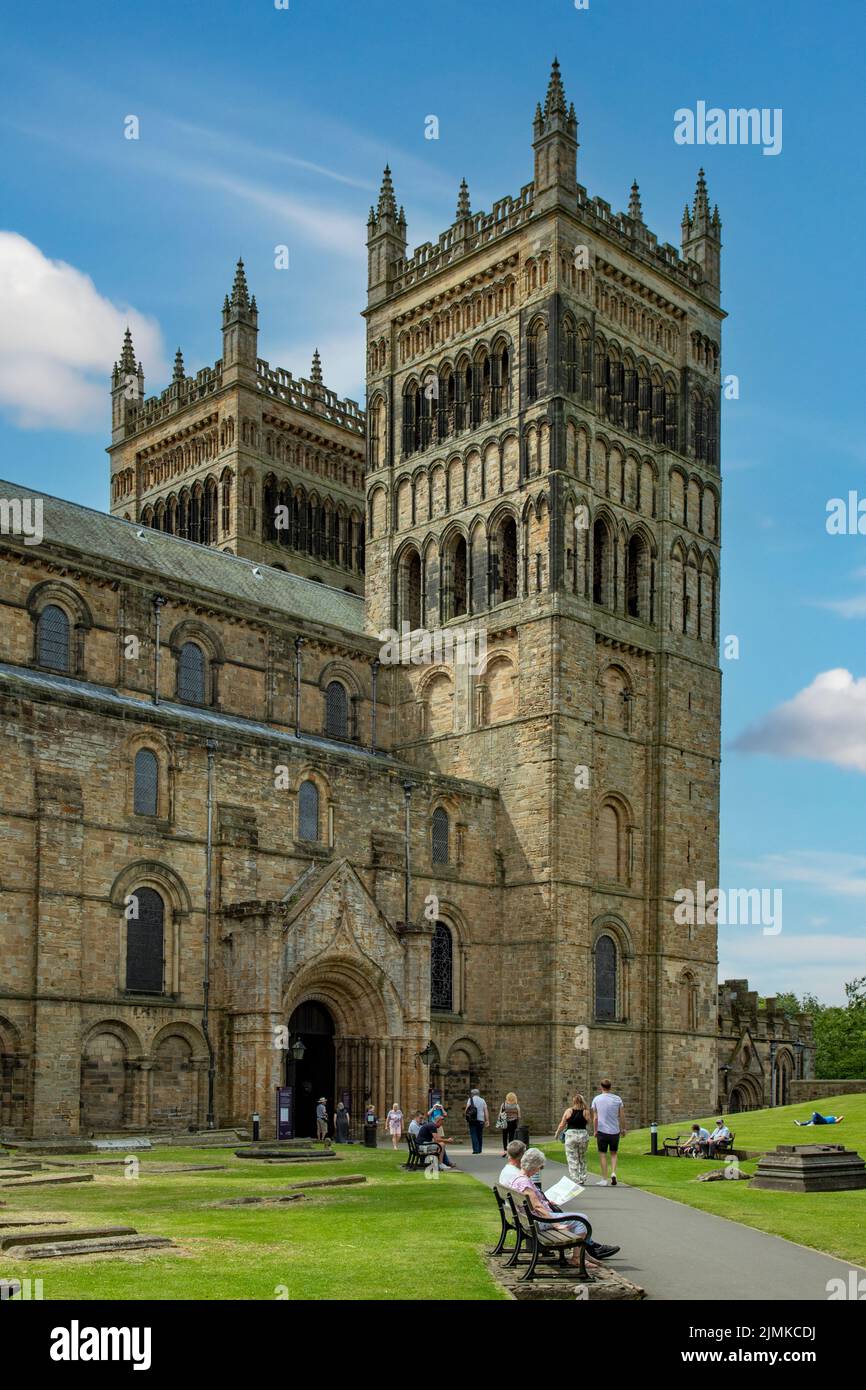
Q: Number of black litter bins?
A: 2